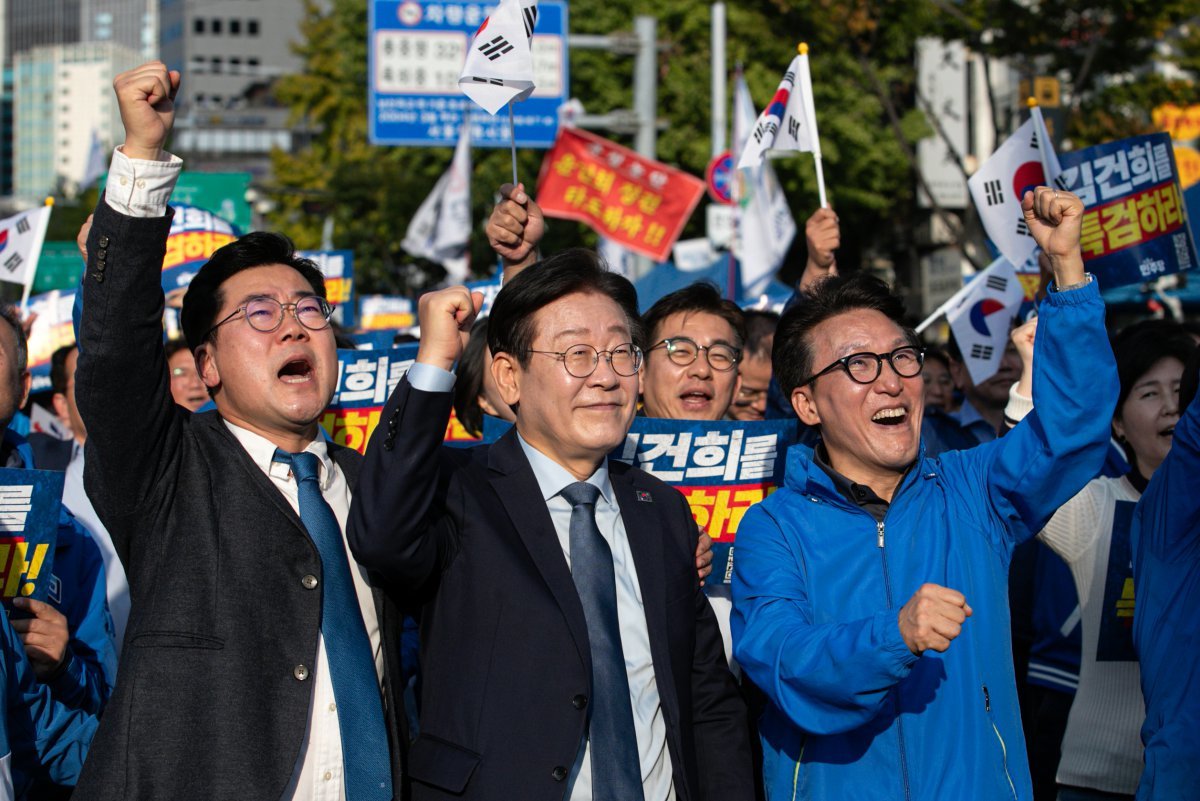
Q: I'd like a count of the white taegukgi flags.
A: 5